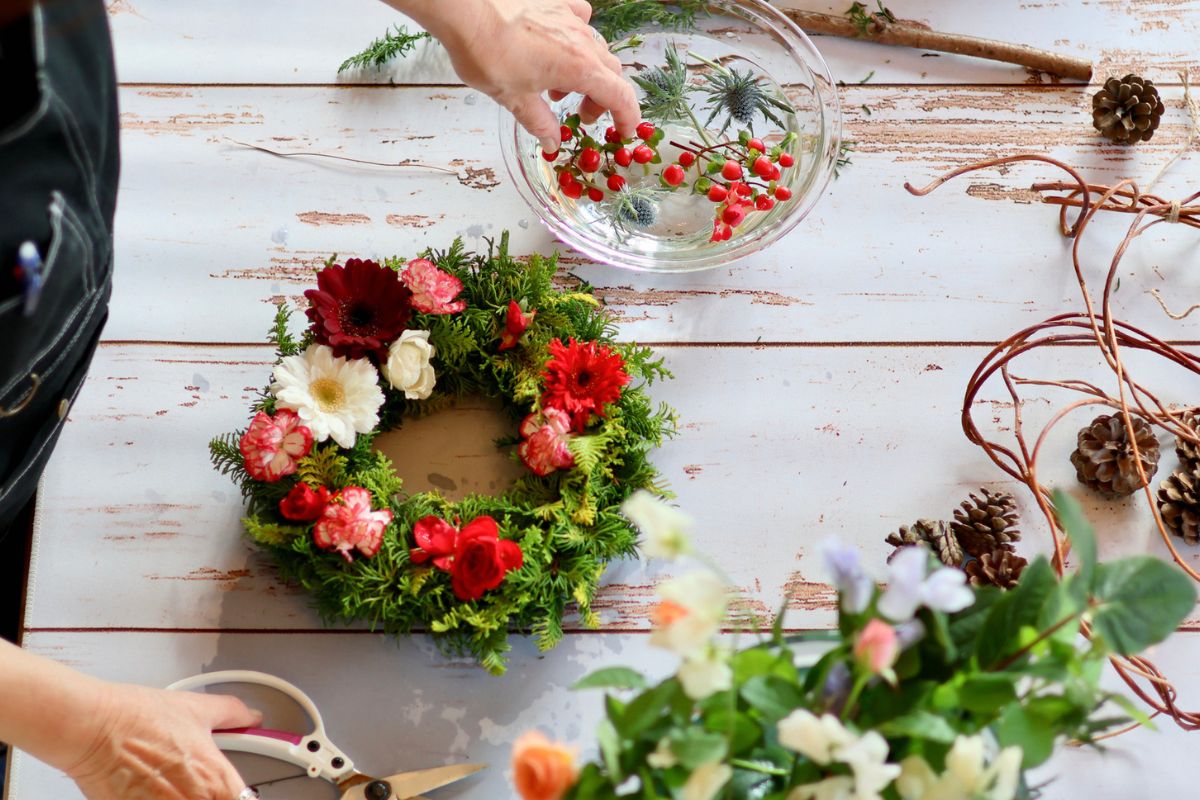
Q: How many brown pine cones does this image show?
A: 7